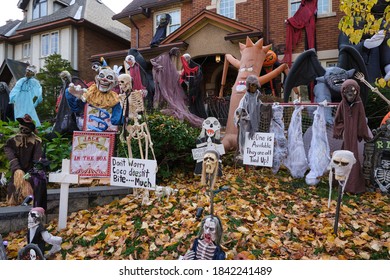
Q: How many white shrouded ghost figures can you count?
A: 3